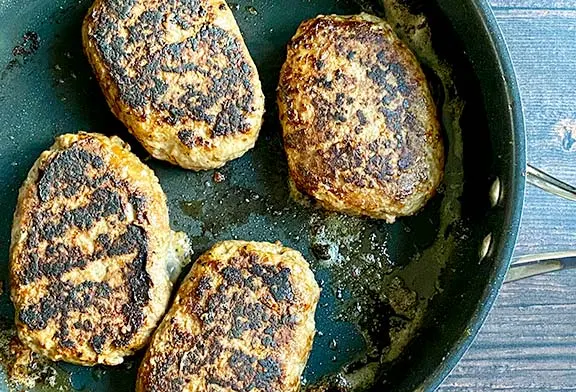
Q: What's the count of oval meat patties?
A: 4